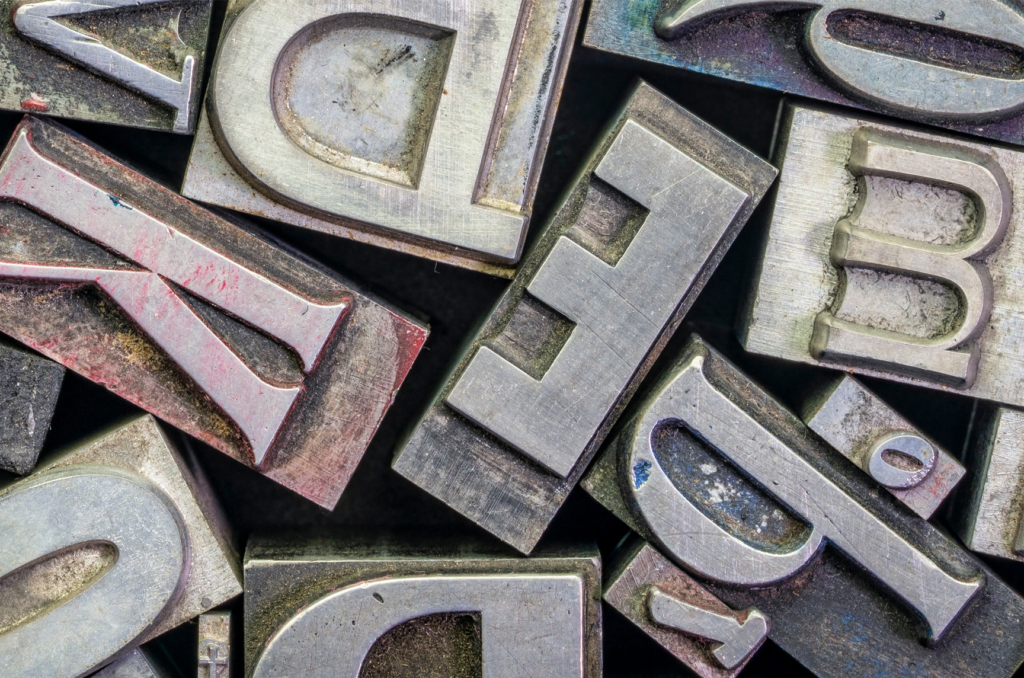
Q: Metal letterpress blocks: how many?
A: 15